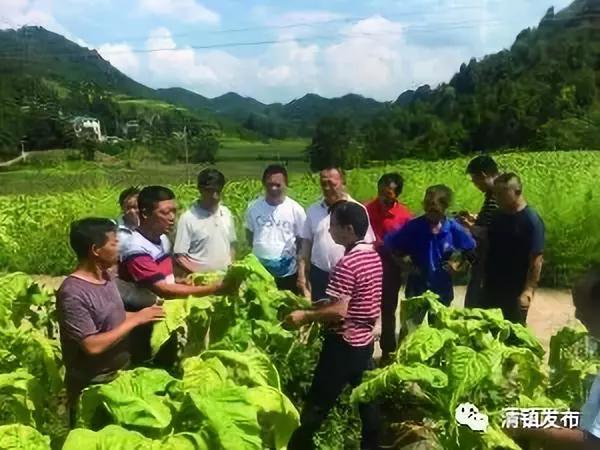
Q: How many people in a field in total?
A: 12